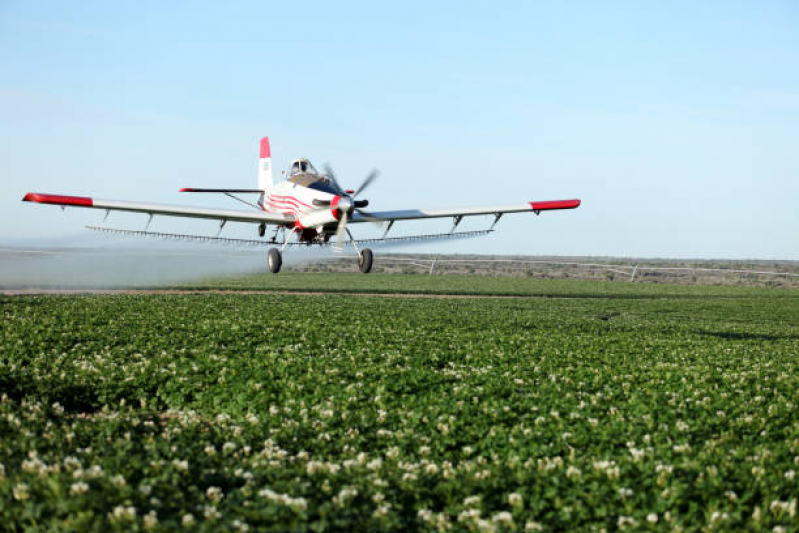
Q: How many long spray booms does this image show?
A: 2